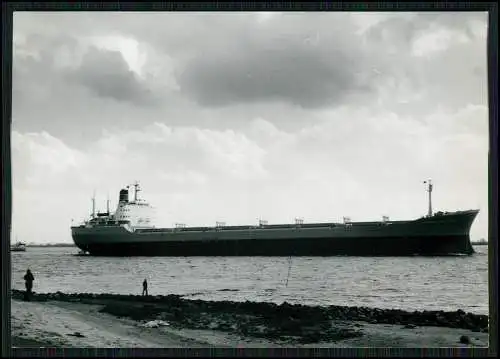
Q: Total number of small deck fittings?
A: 6